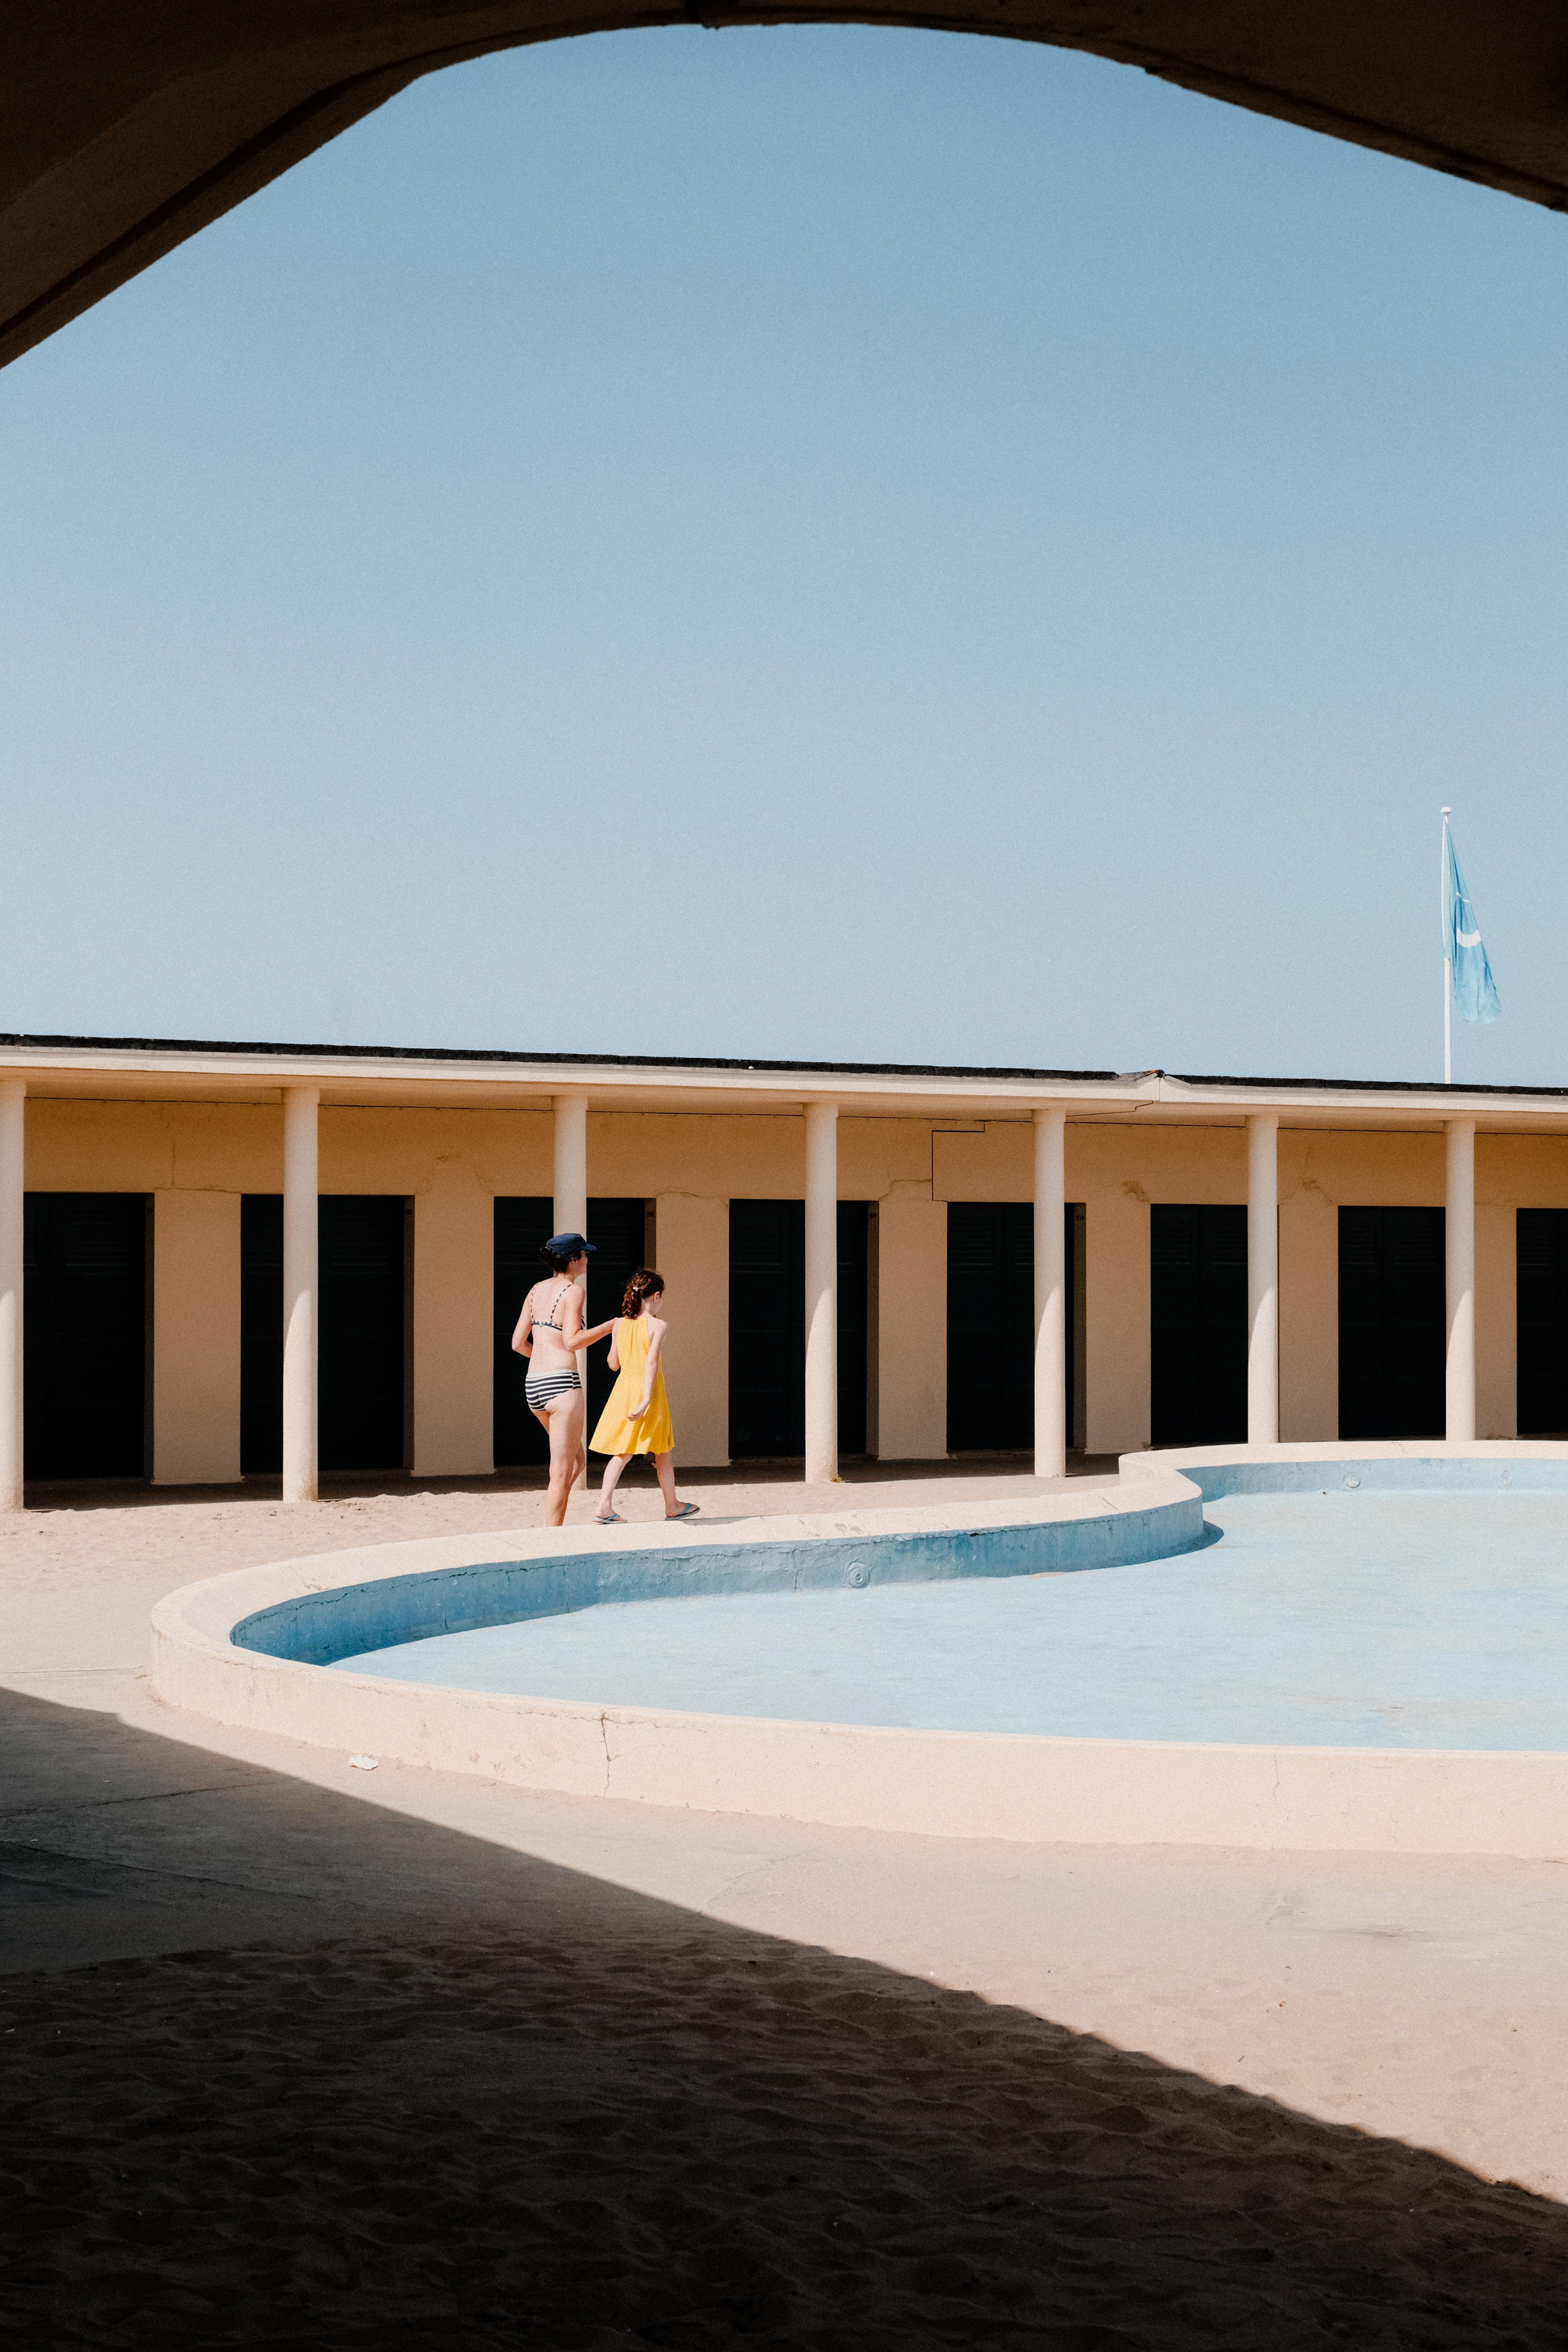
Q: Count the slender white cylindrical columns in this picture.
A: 7